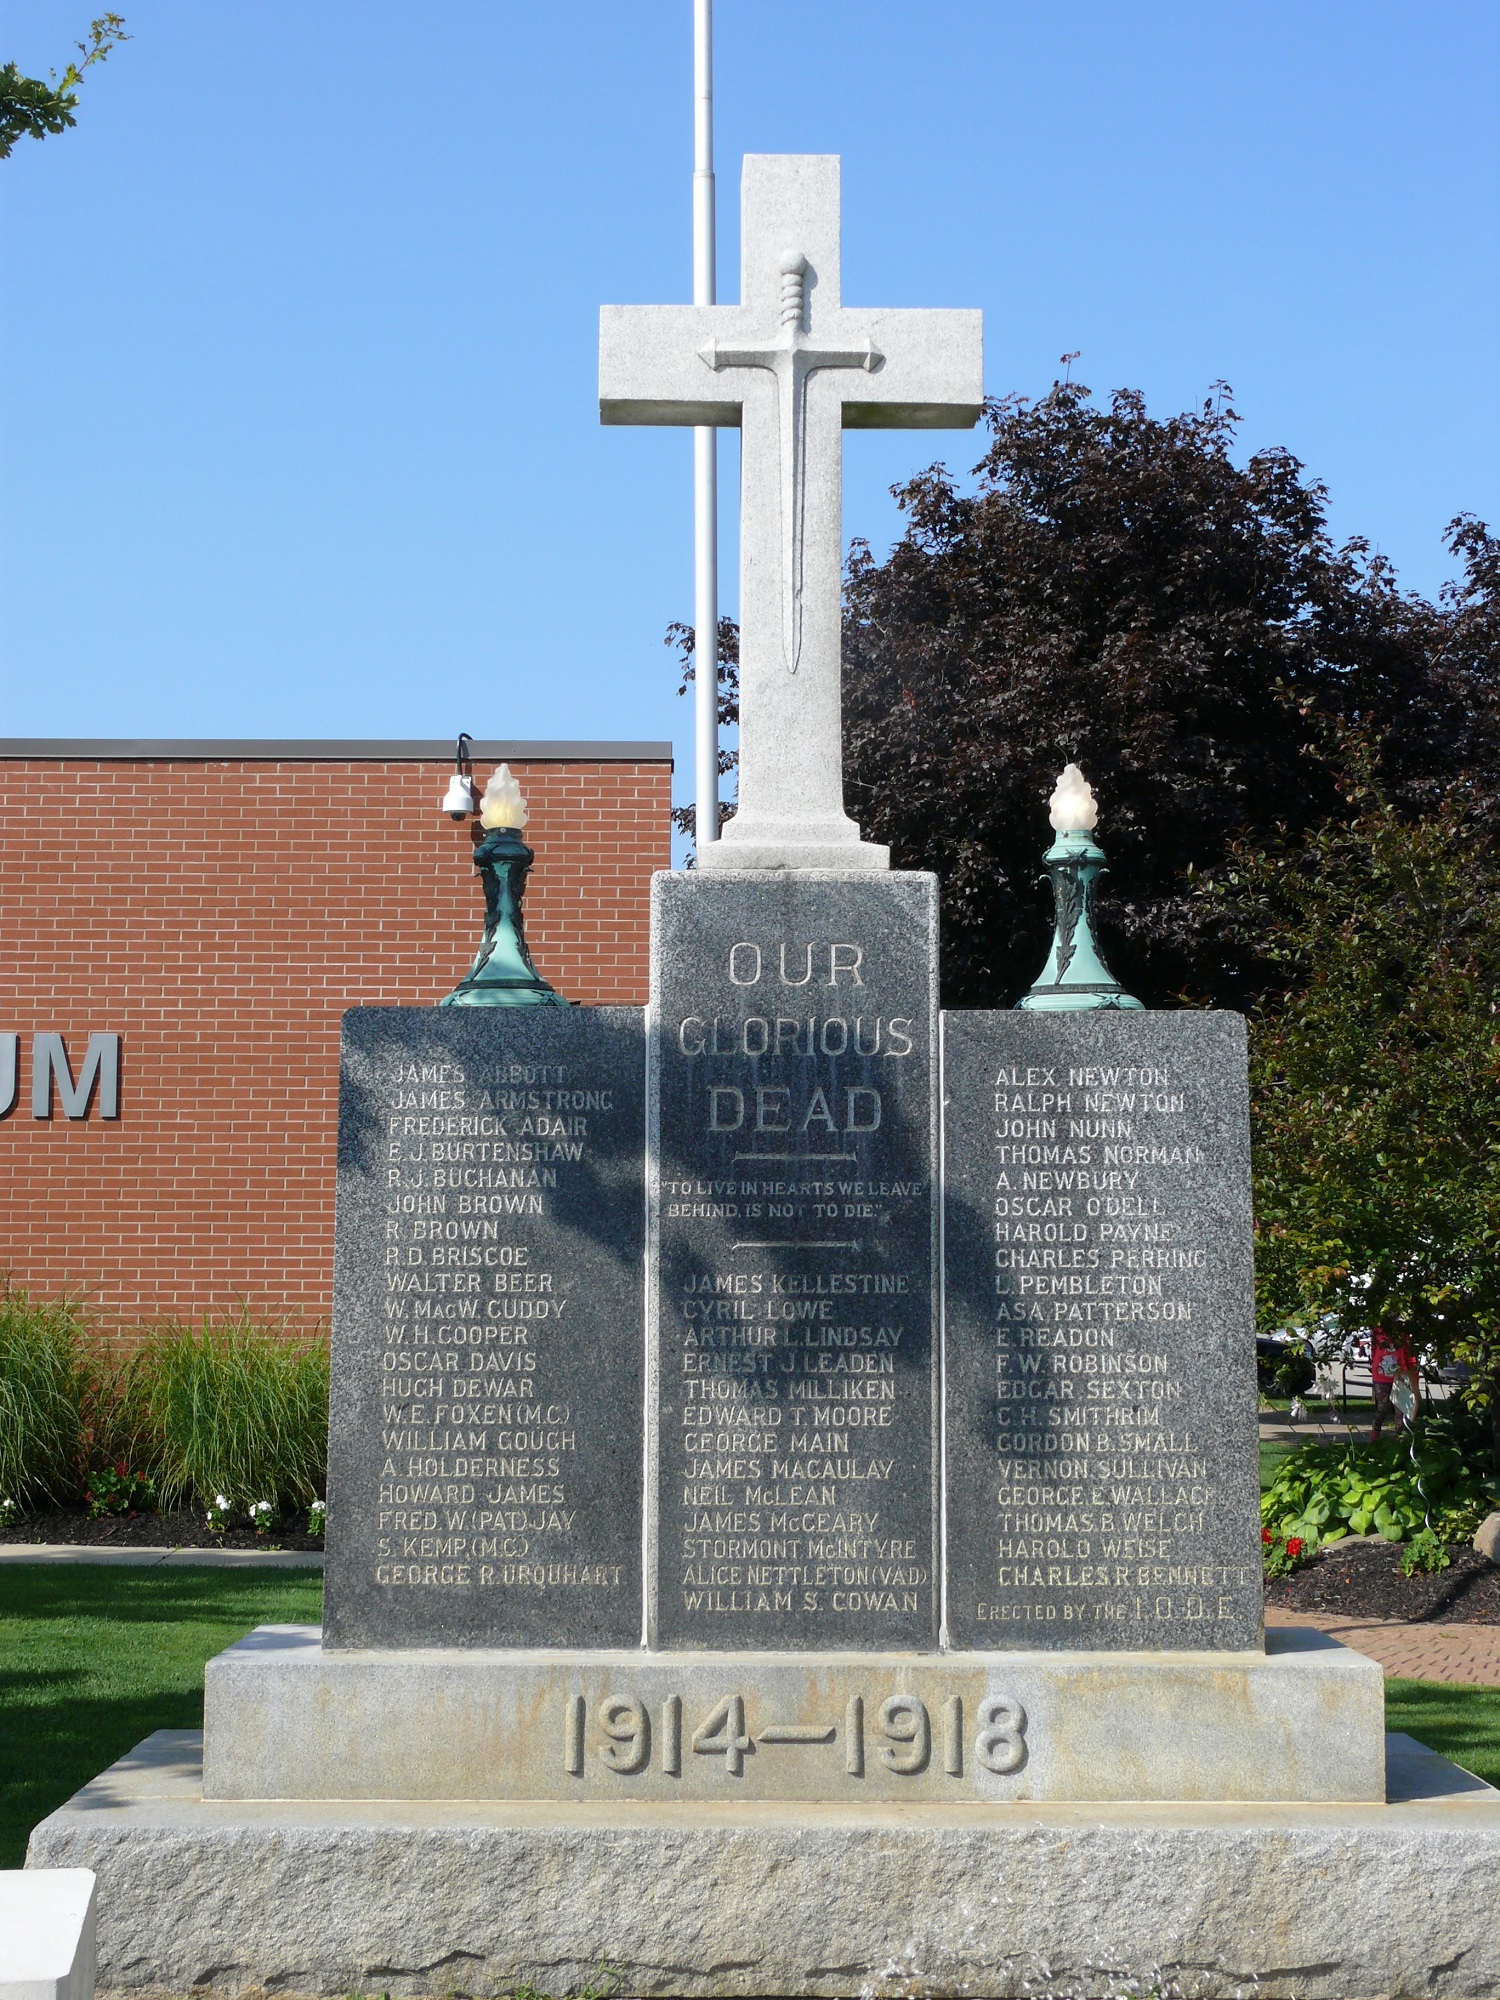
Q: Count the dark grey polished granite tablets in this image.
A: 3